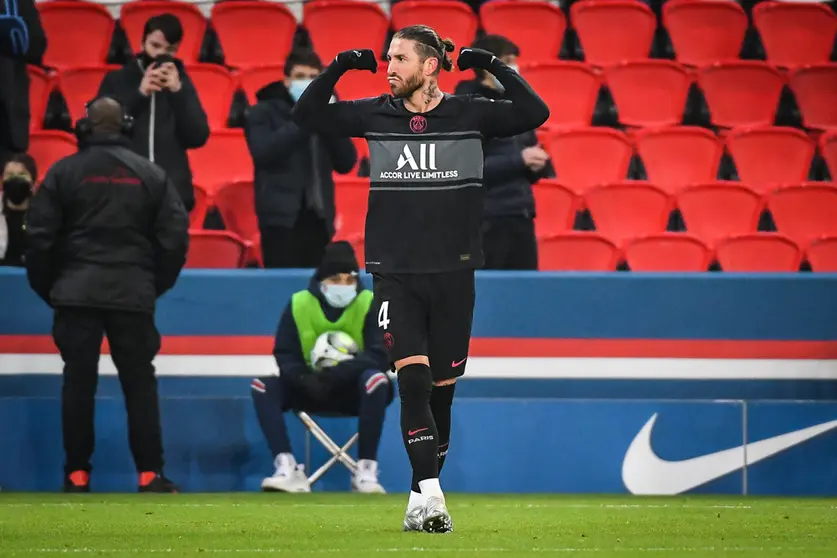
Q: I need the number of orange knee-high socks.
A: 0